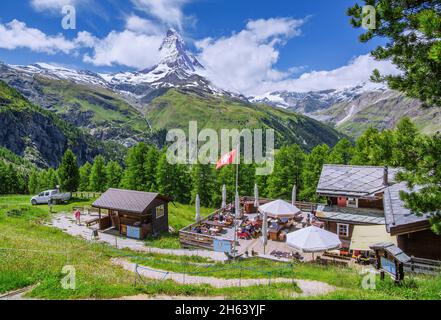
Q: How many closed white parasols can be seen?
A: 6